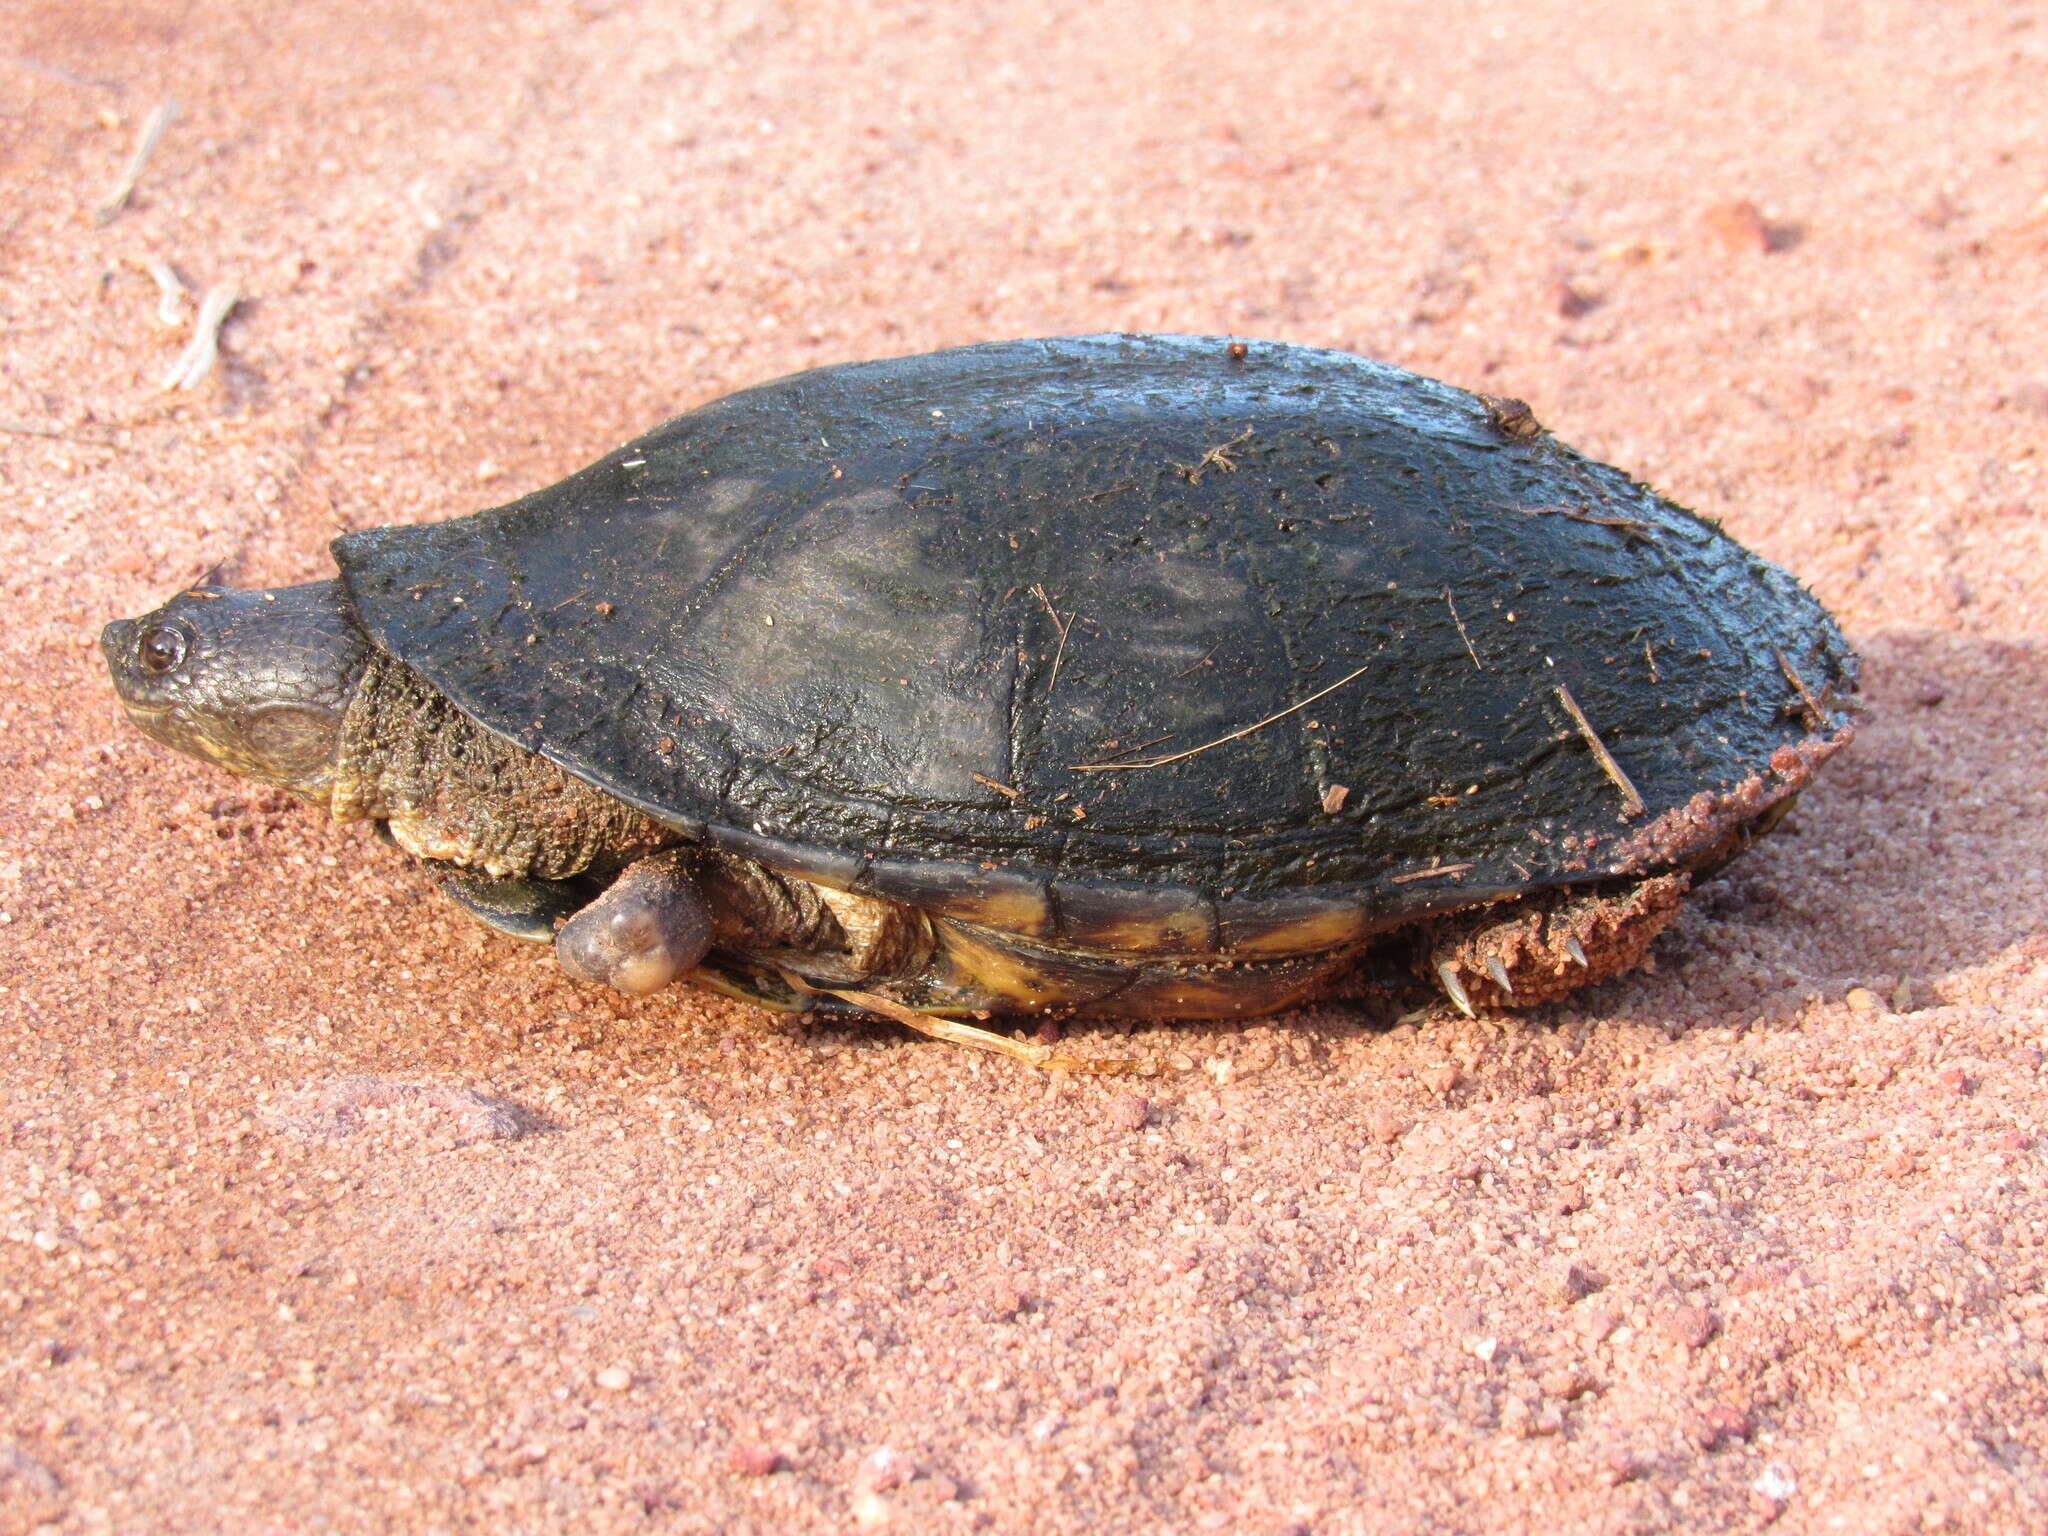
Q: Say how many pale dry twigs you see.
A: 3